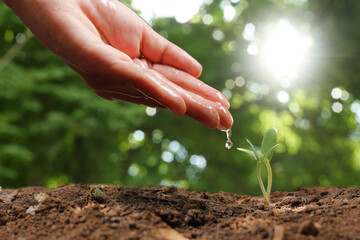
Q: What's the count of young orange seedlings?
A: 0